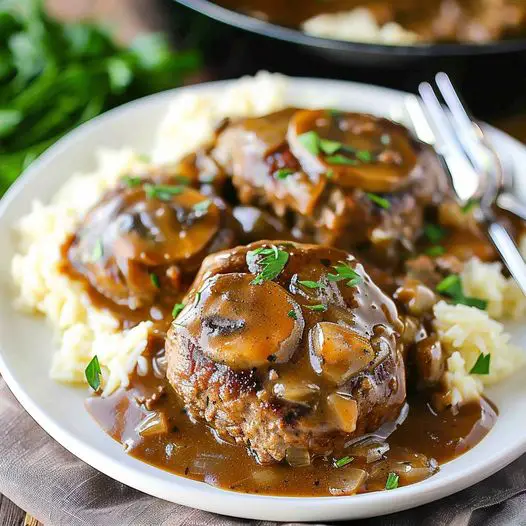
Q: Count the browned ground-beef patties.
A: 3